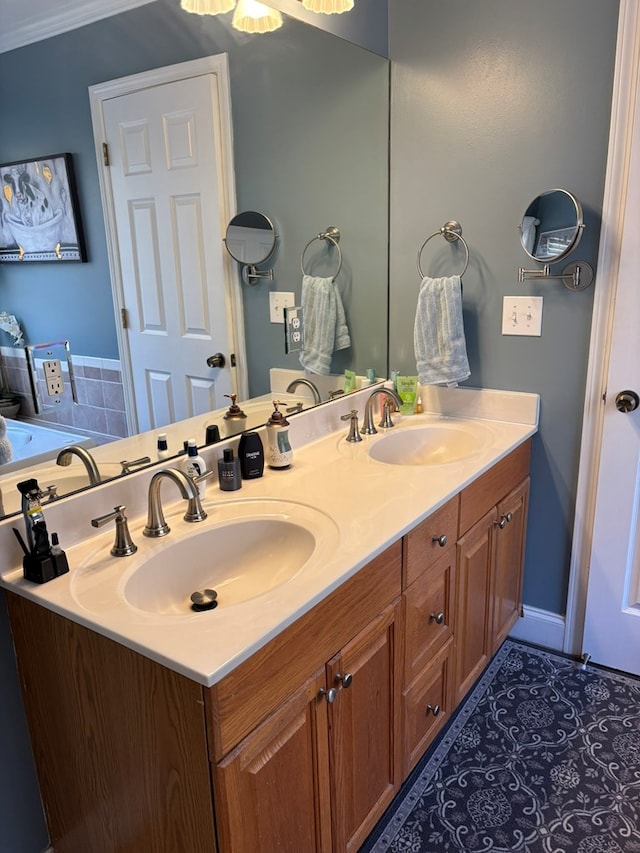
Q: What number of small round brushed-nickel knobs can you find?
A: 7